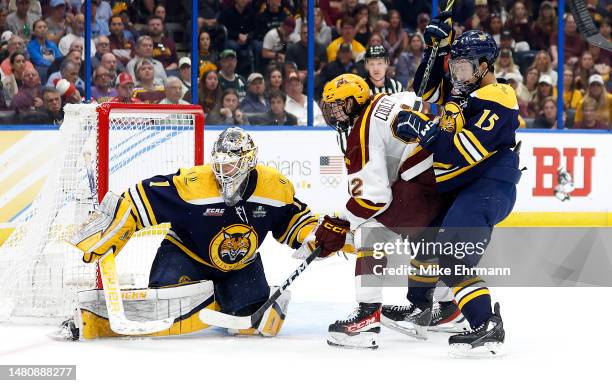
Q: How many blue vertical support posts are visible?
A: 5